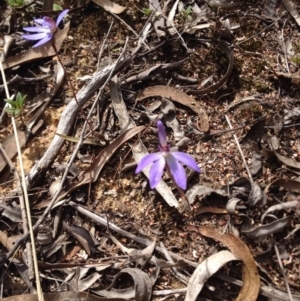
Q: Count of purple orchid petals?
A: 10